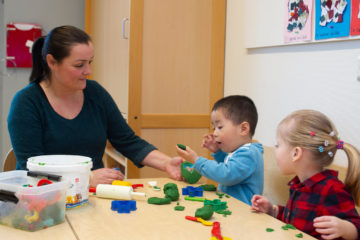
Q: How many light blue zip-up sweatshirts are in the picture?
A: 1